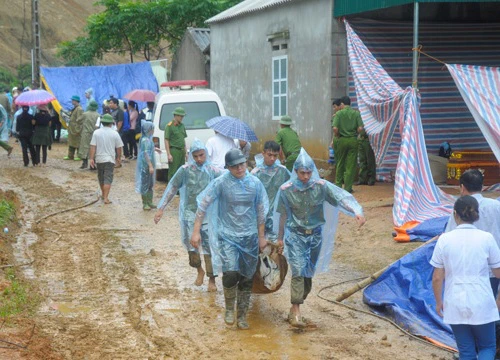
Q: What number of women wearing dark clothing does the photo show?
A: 2